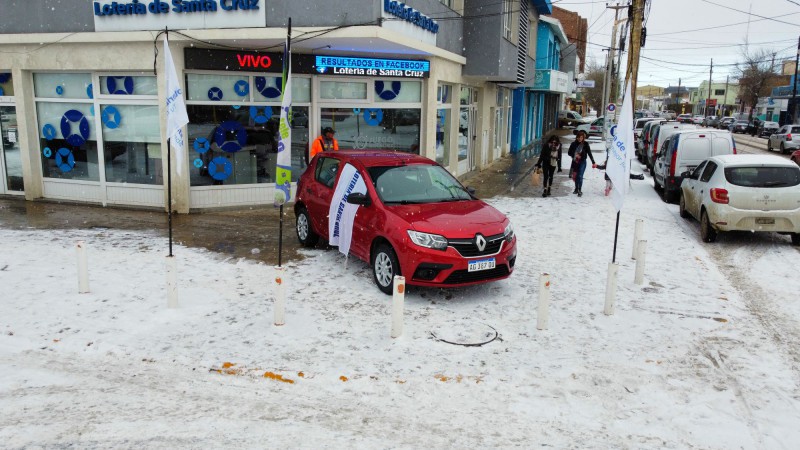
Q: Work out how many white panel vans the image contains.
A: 3